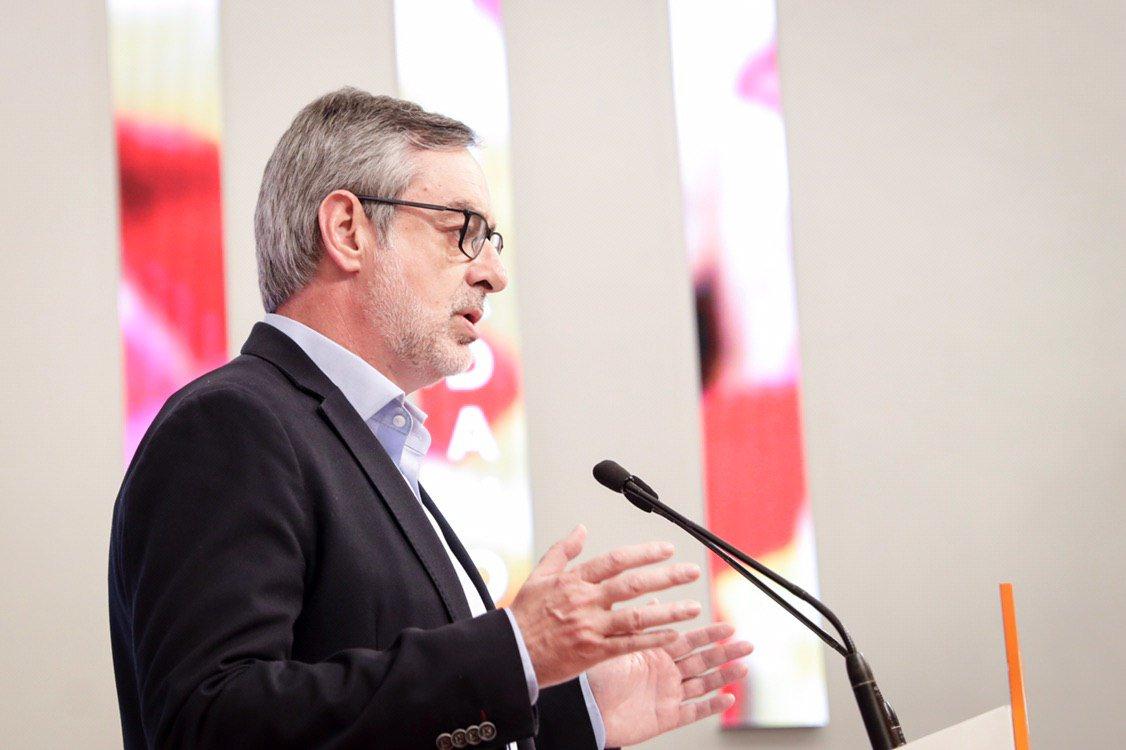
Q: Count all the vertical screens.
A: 3